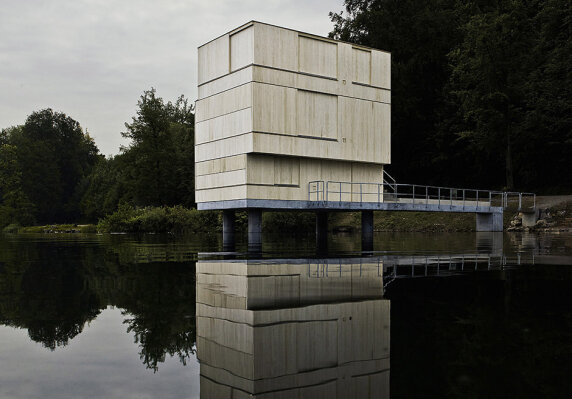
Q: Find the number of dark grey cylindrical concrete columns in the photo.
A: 4